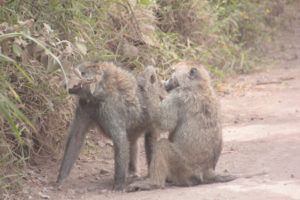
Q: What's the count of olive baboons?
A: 2